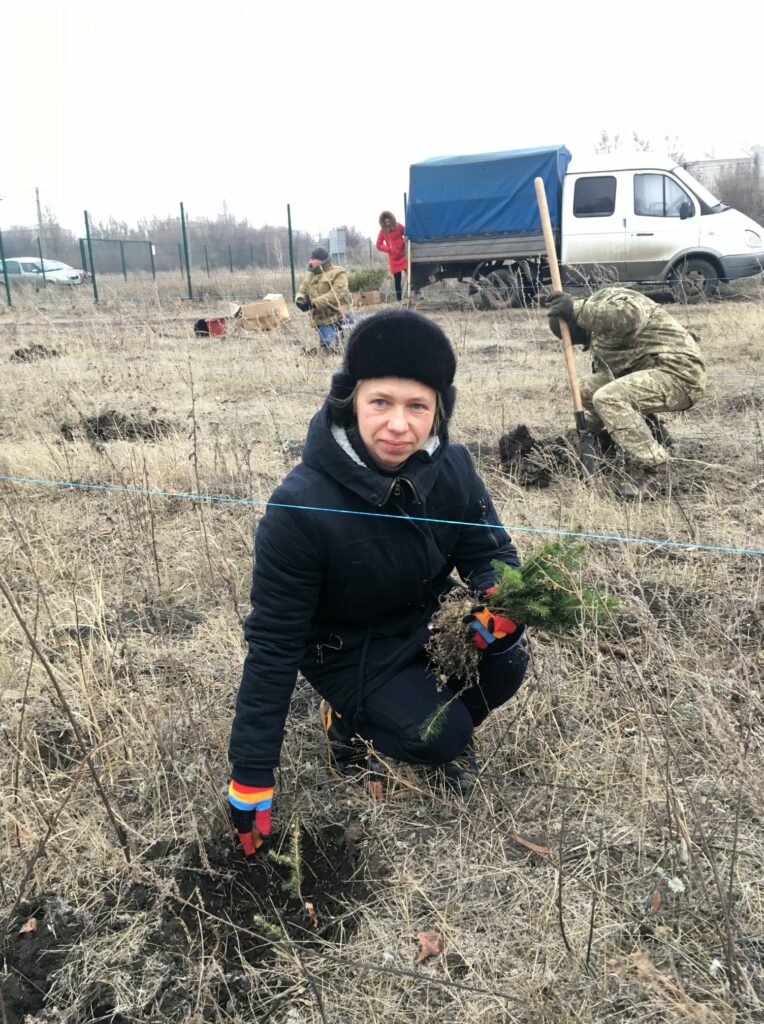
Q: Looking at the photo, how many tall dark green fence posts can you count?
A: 5